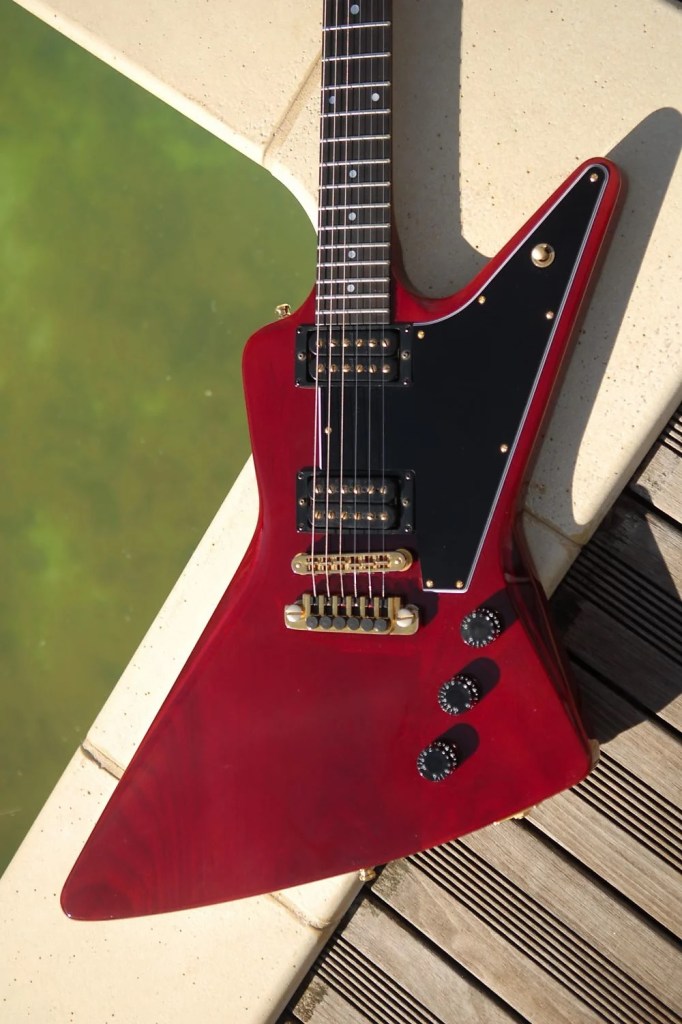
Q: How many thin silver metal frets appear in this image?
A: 14